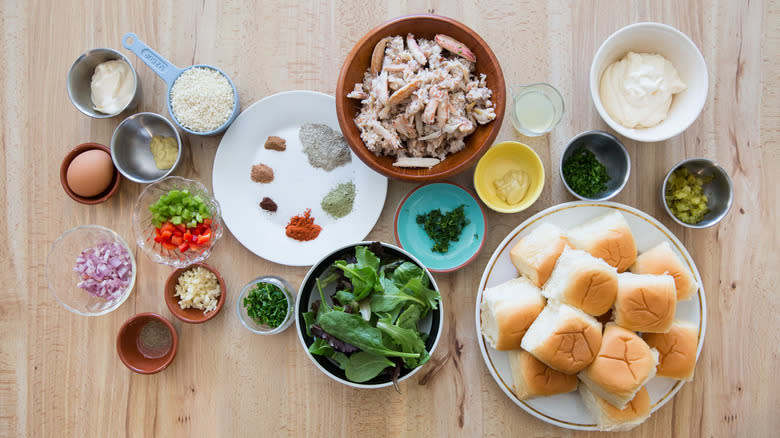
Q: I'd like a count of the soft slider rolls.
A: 11